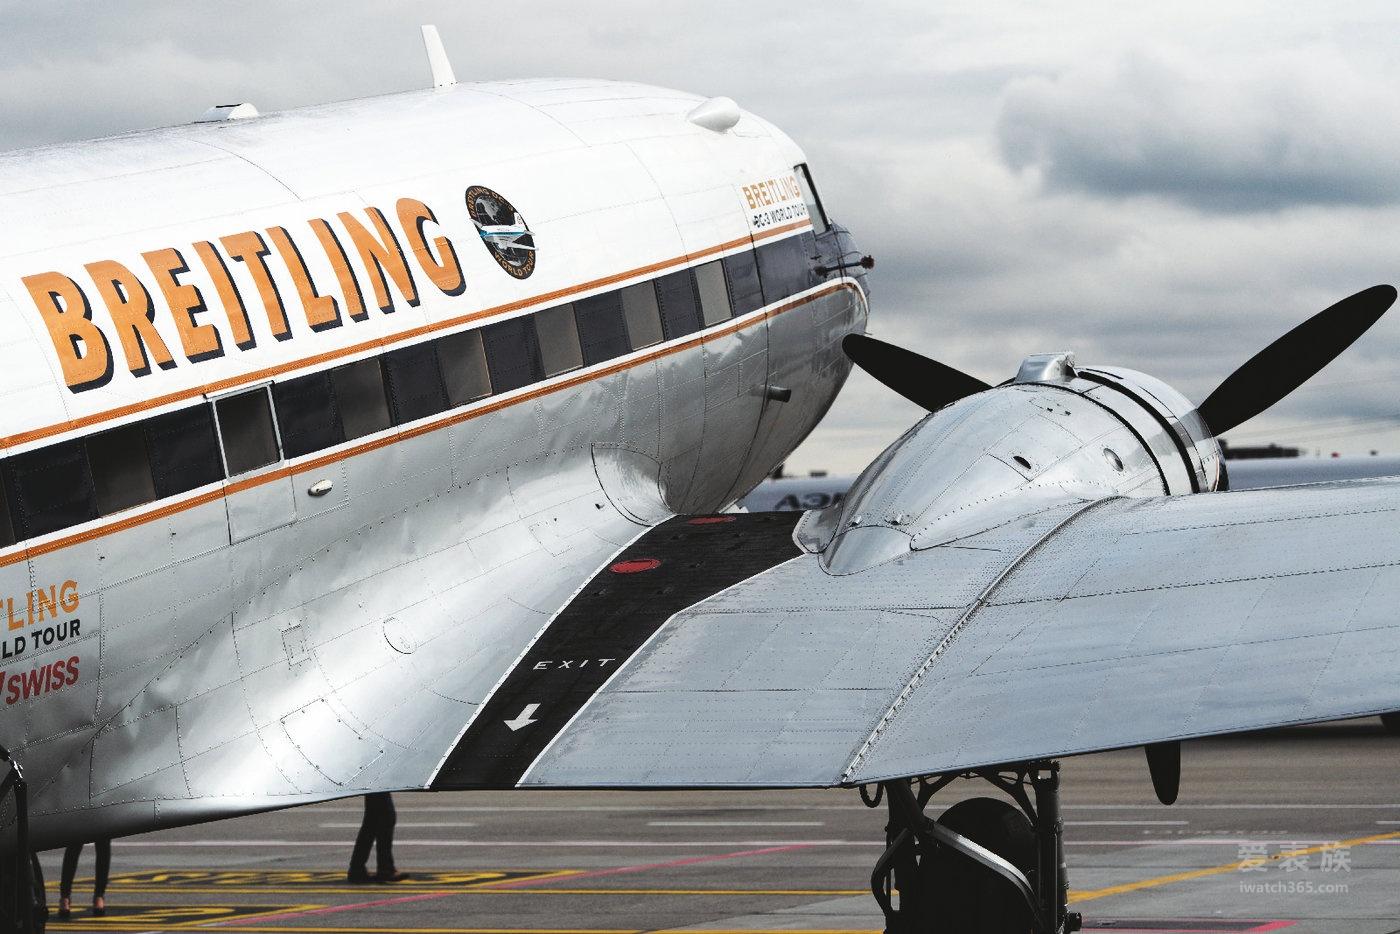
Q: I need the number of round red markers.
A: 2